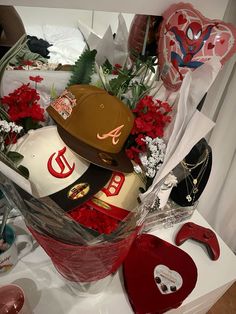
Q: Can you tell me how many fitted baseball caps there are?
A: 3